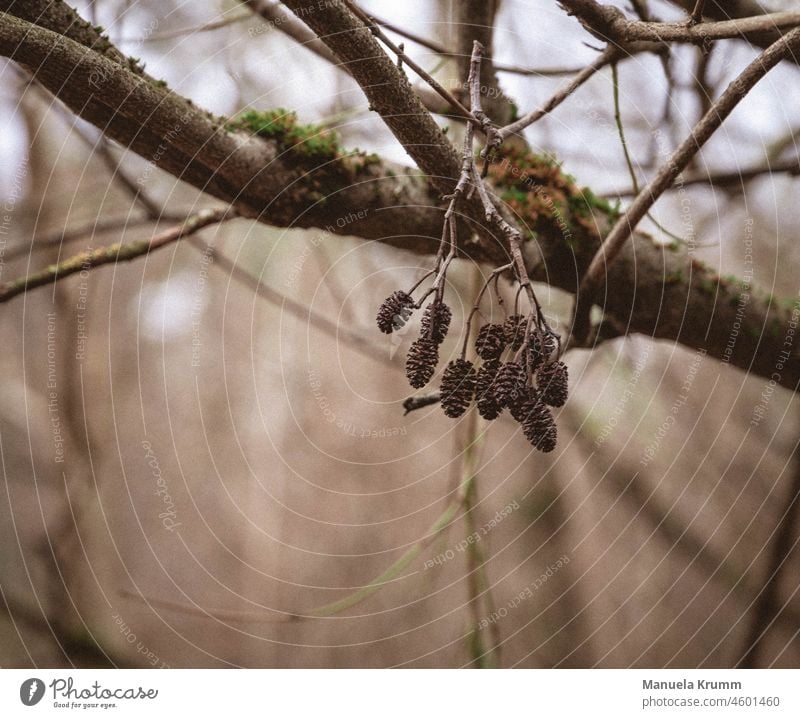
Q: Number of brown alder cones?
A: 12